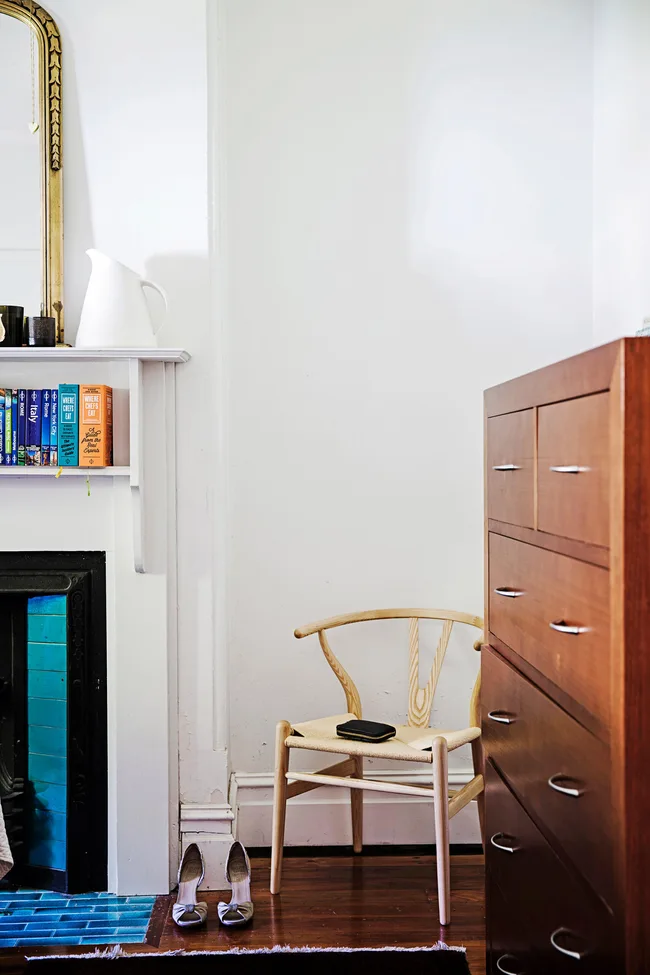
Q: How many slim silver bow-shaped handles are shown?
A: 9